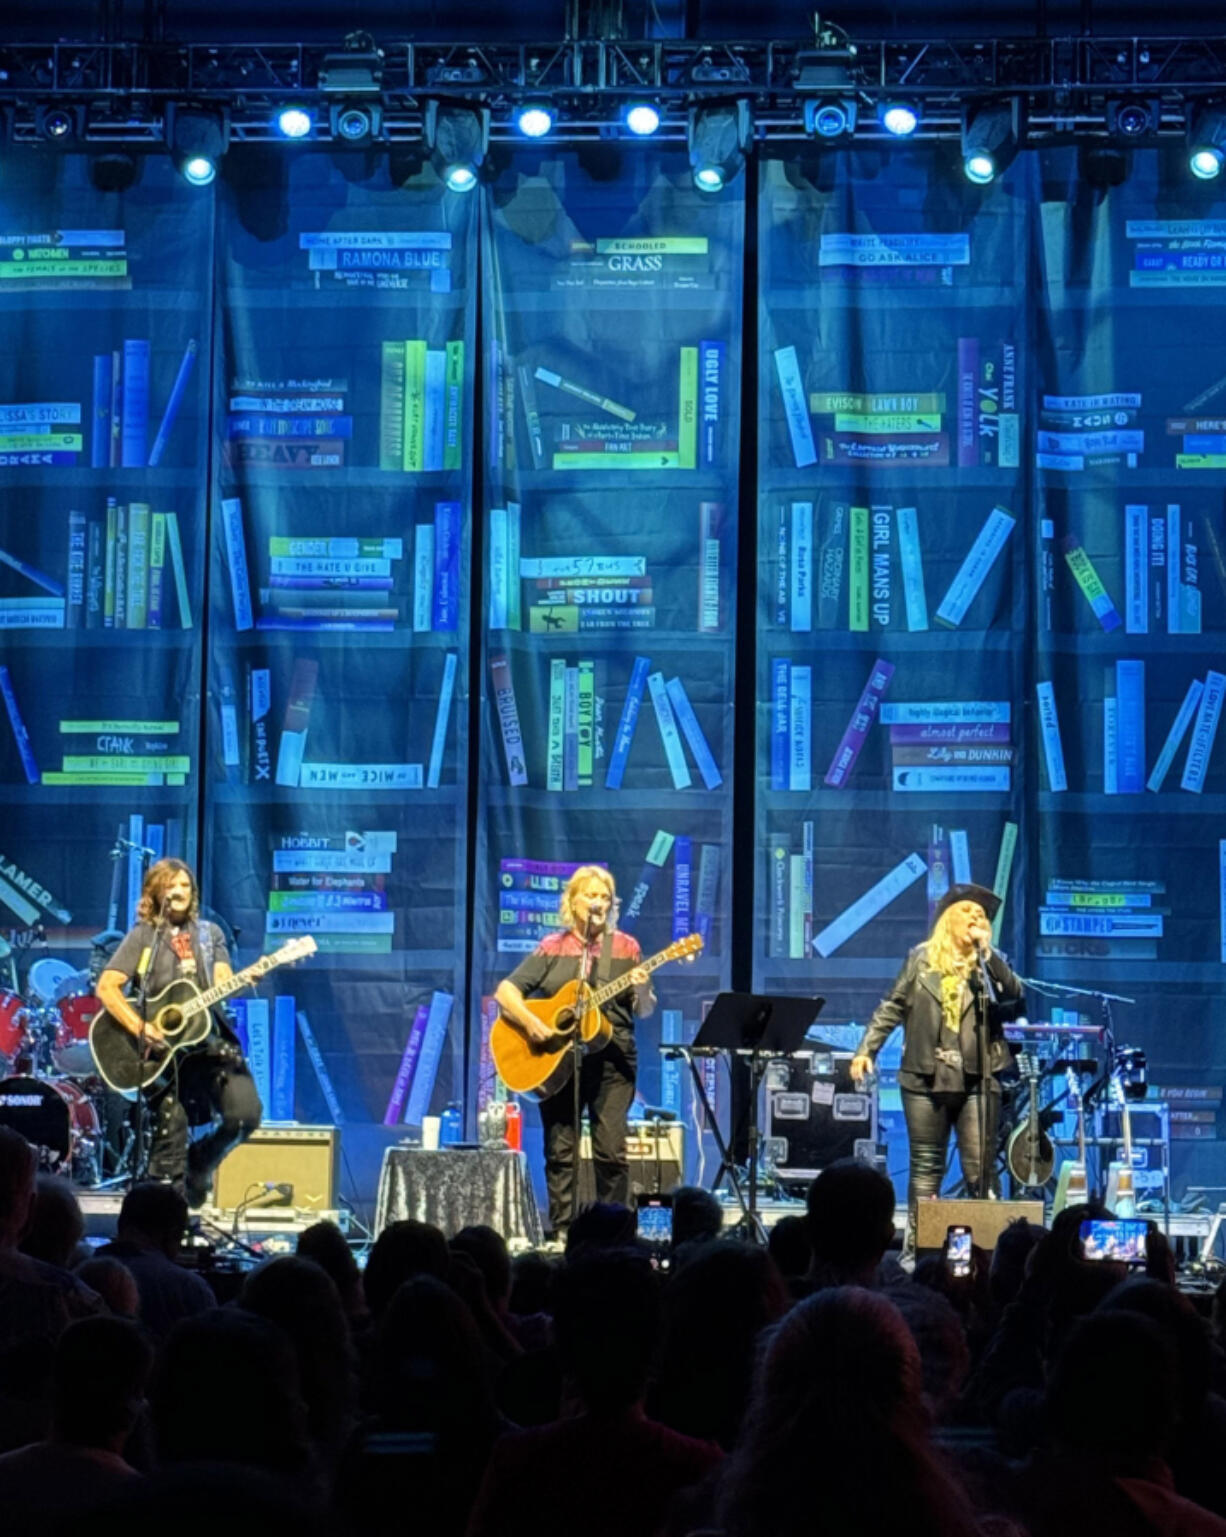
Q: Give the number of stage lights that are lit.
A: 9